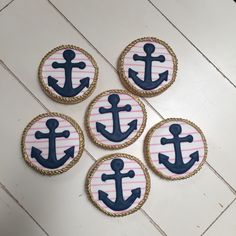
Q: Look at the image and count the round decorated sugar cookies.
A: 6